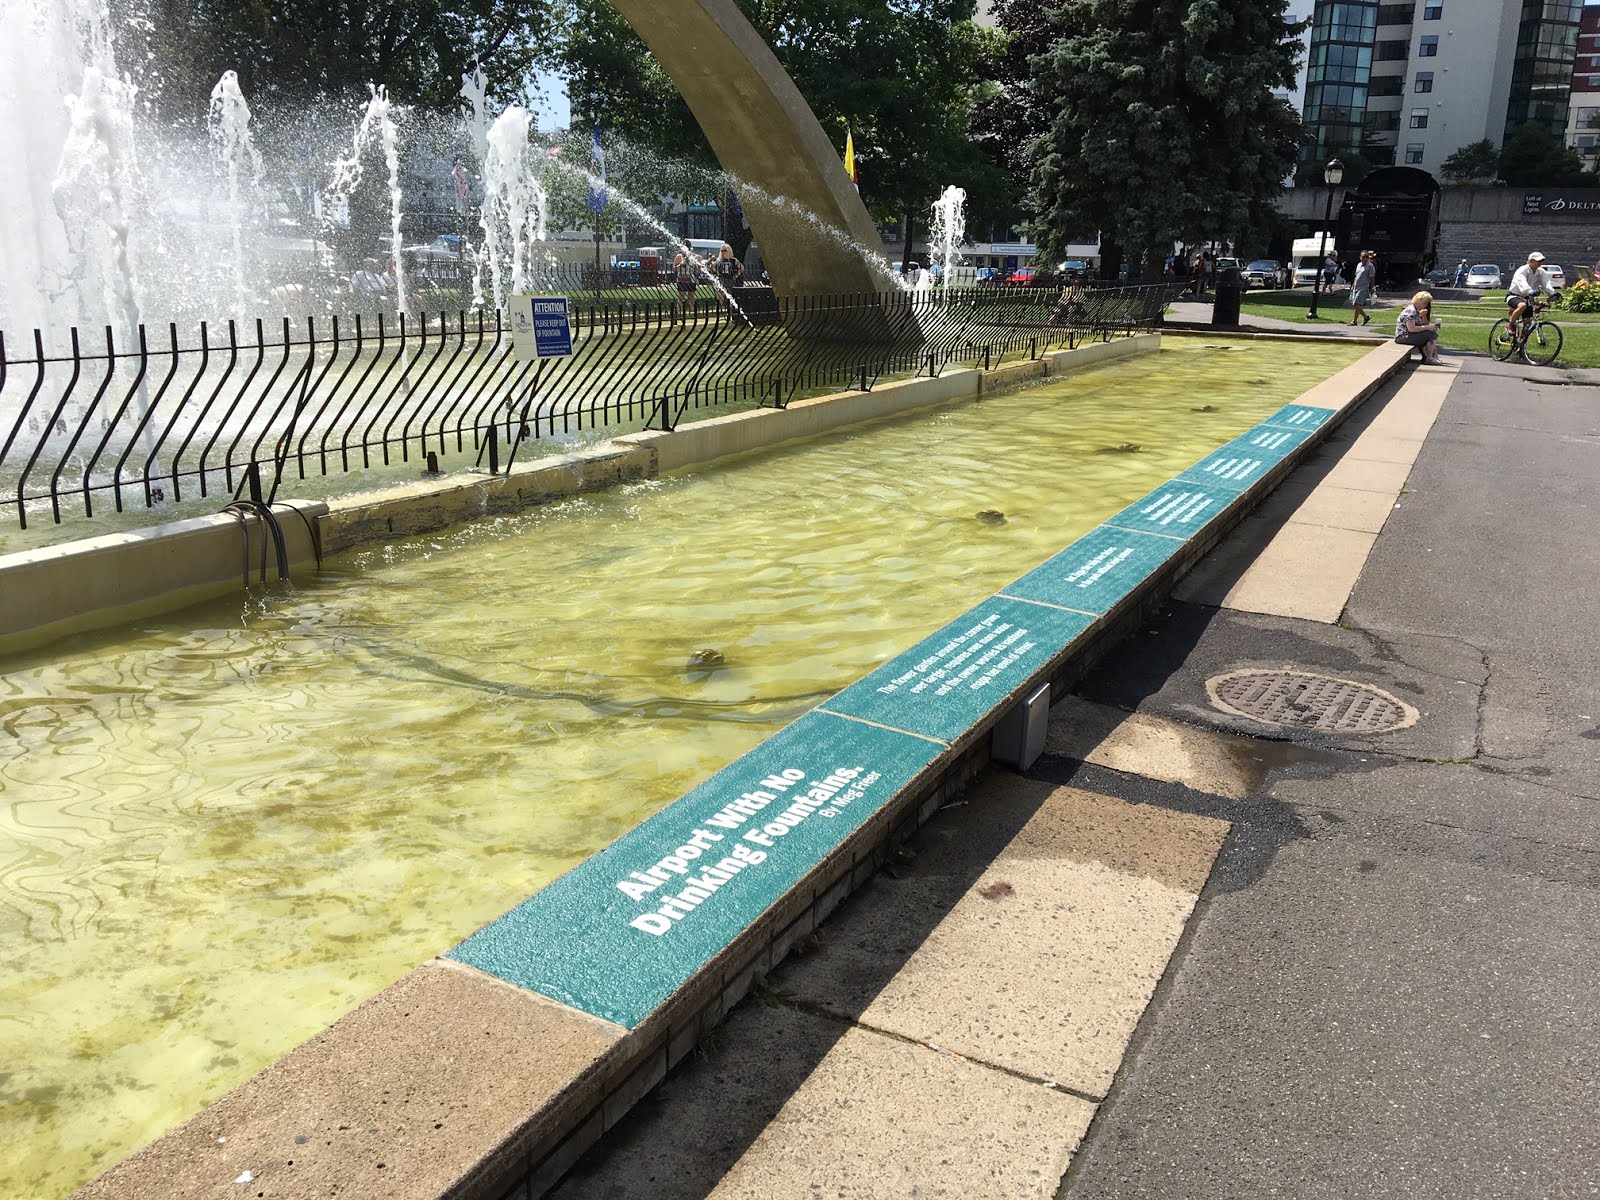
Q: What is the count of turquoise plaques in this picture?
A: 7